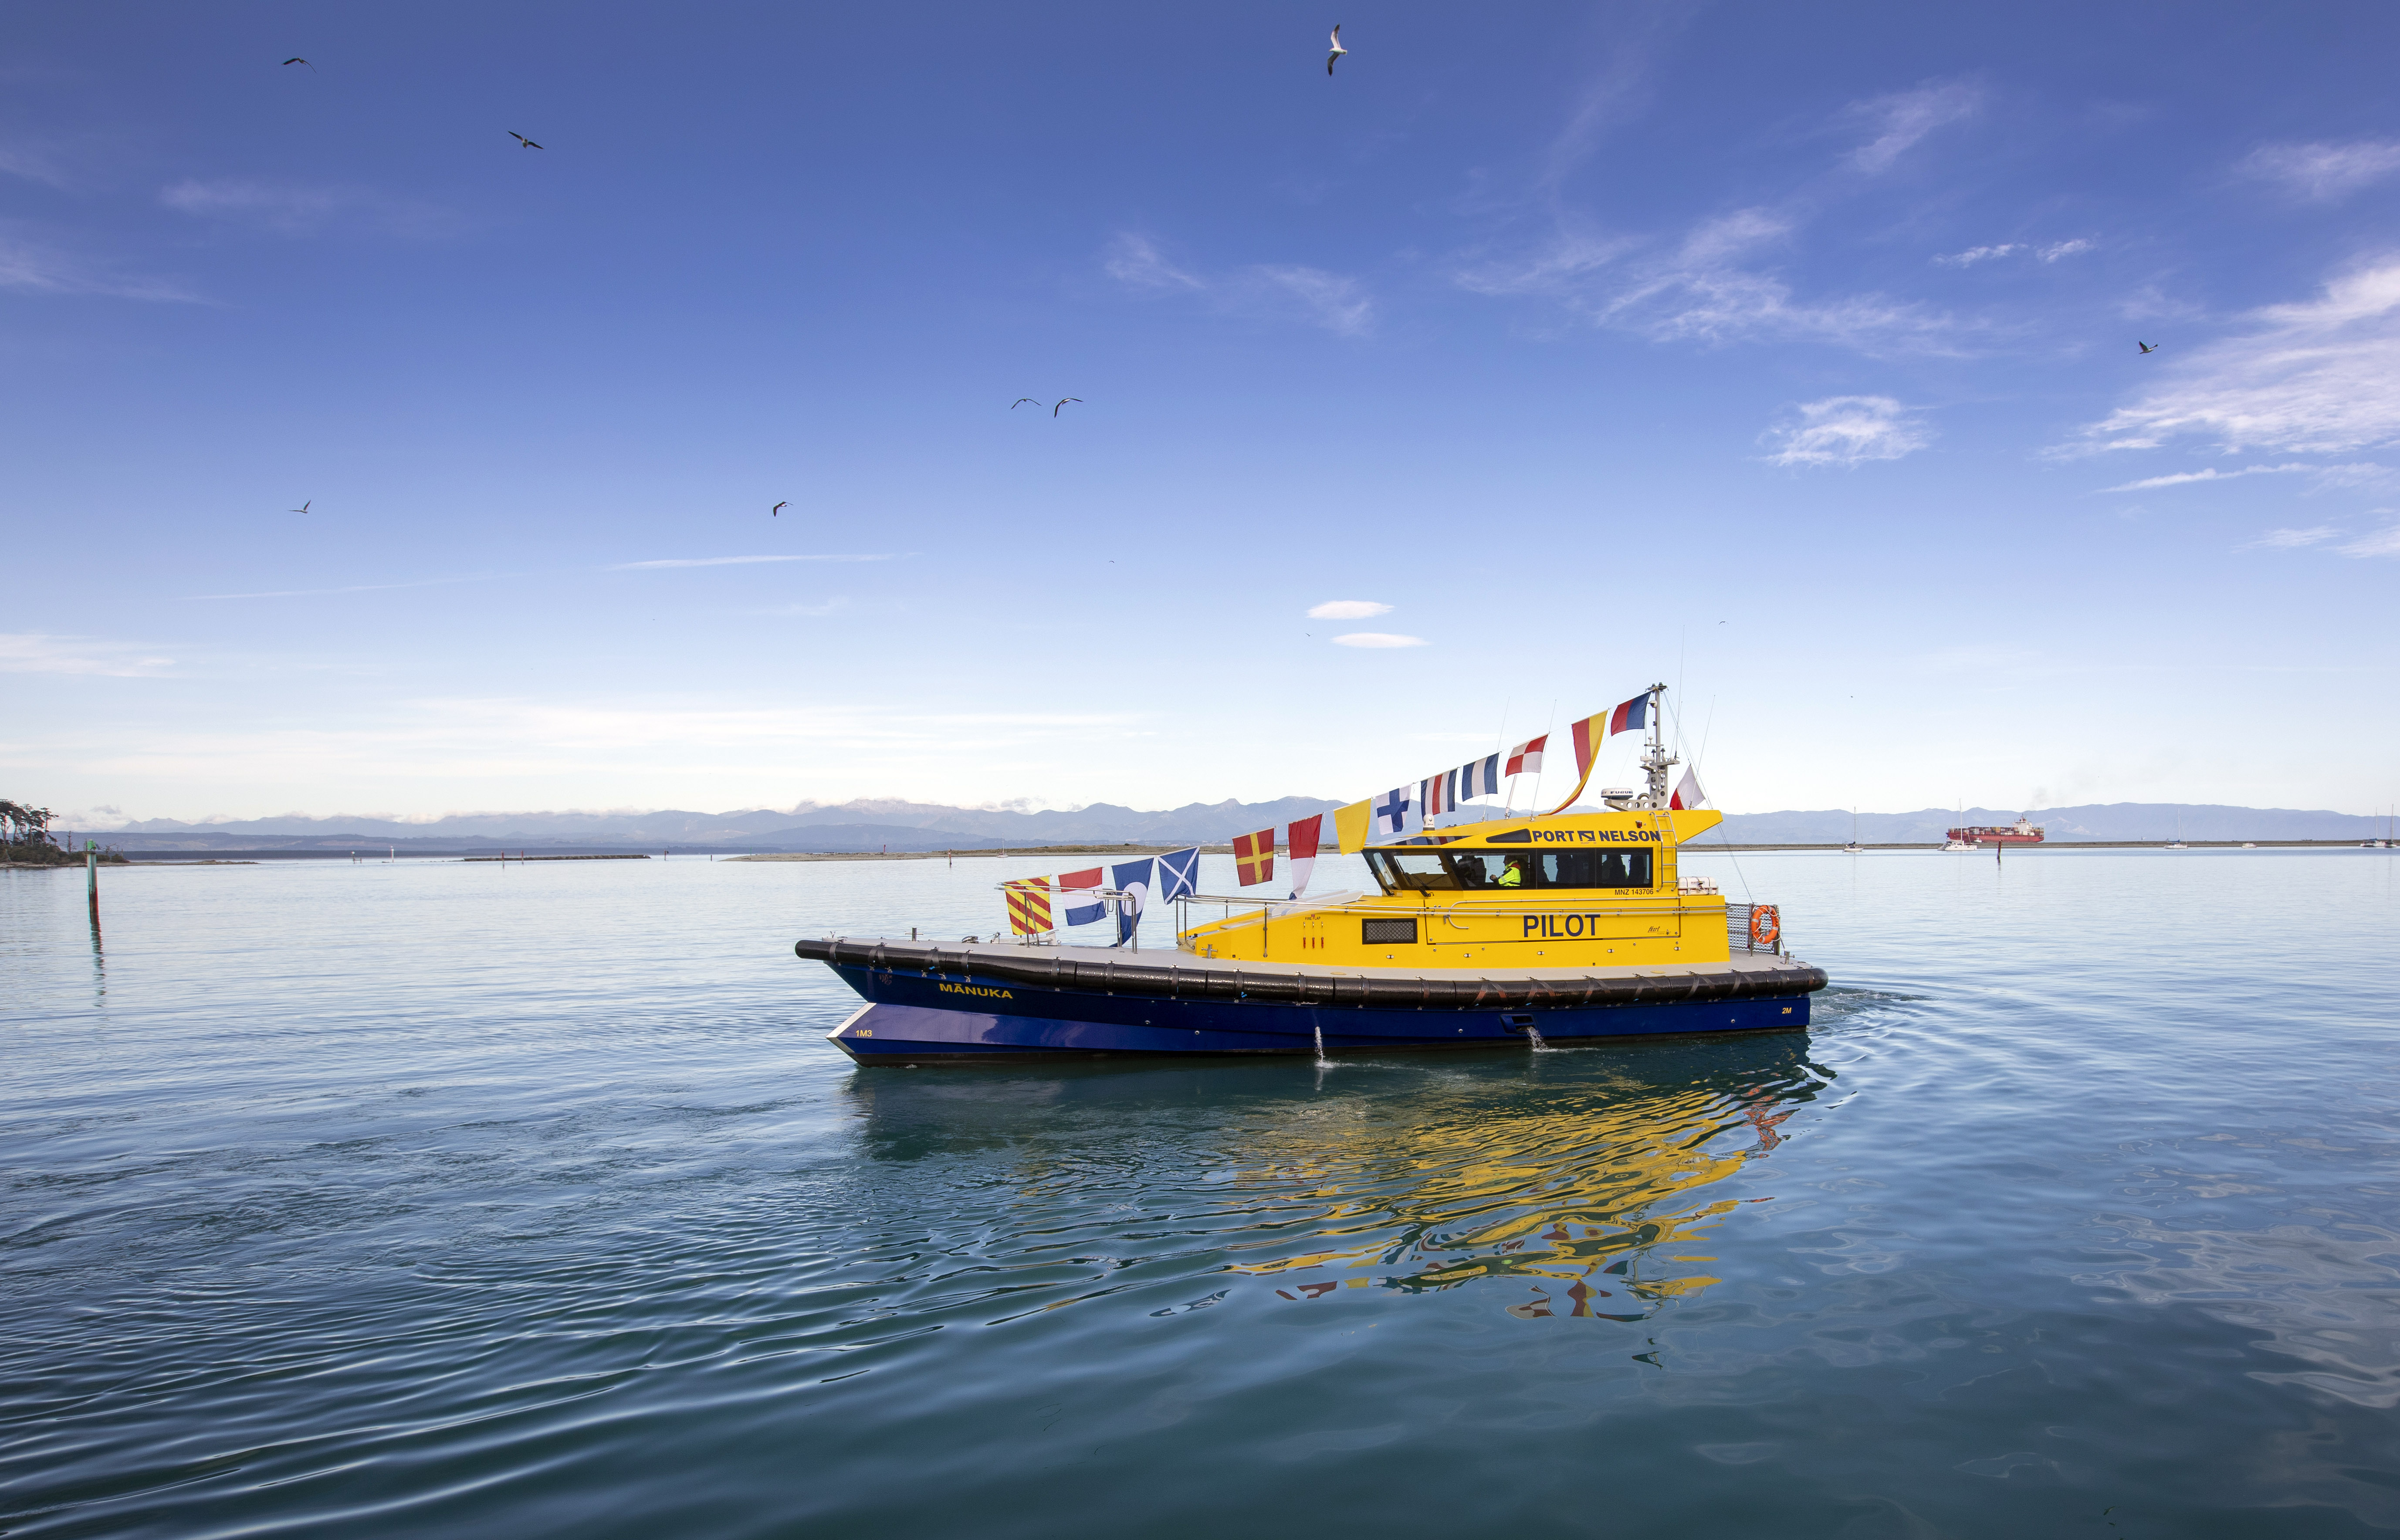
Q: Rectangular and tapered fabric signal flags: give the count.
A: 14